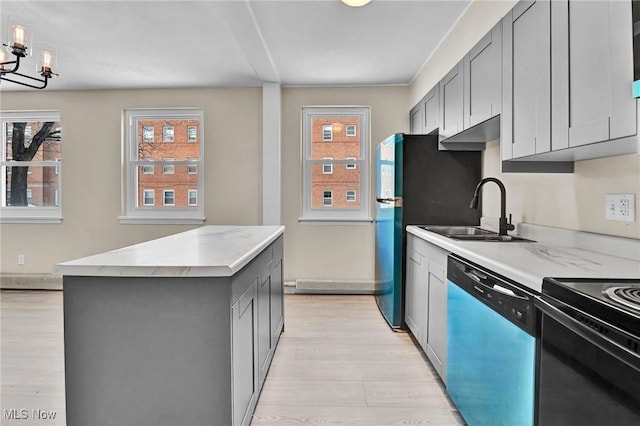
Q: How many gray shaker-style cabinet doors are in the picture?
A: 11